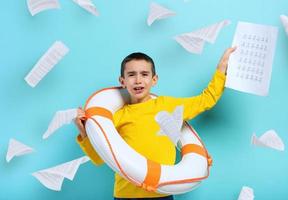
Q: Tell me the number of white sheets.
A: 13